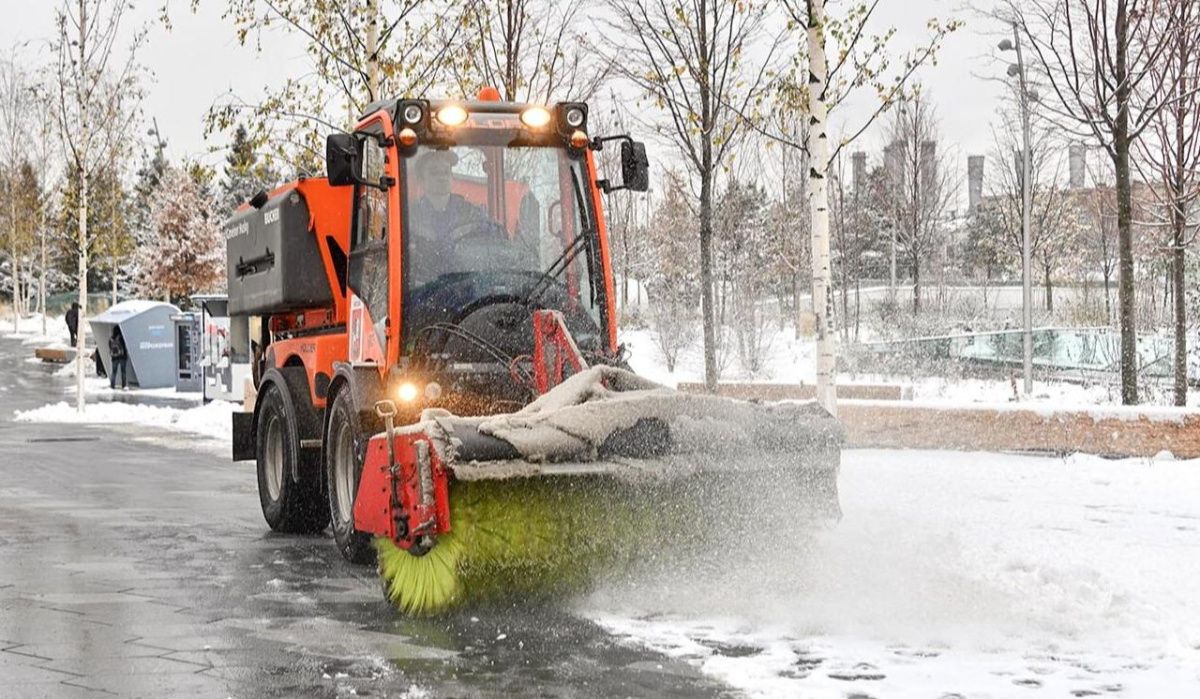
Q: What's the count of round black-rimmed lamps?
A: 2